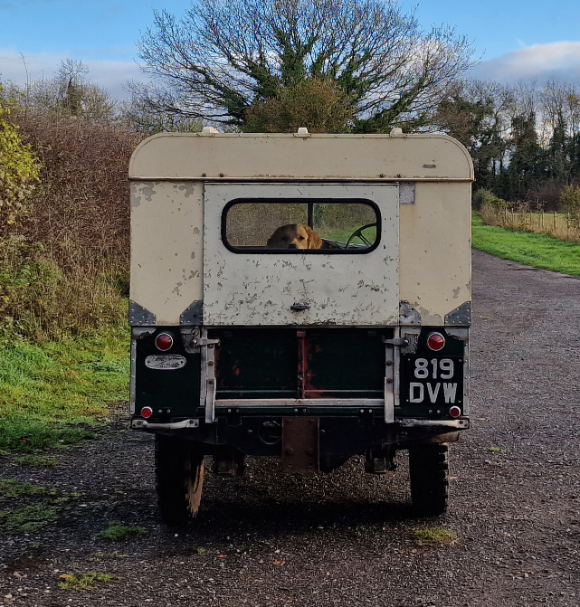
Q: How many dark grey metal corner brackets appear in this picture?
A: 4